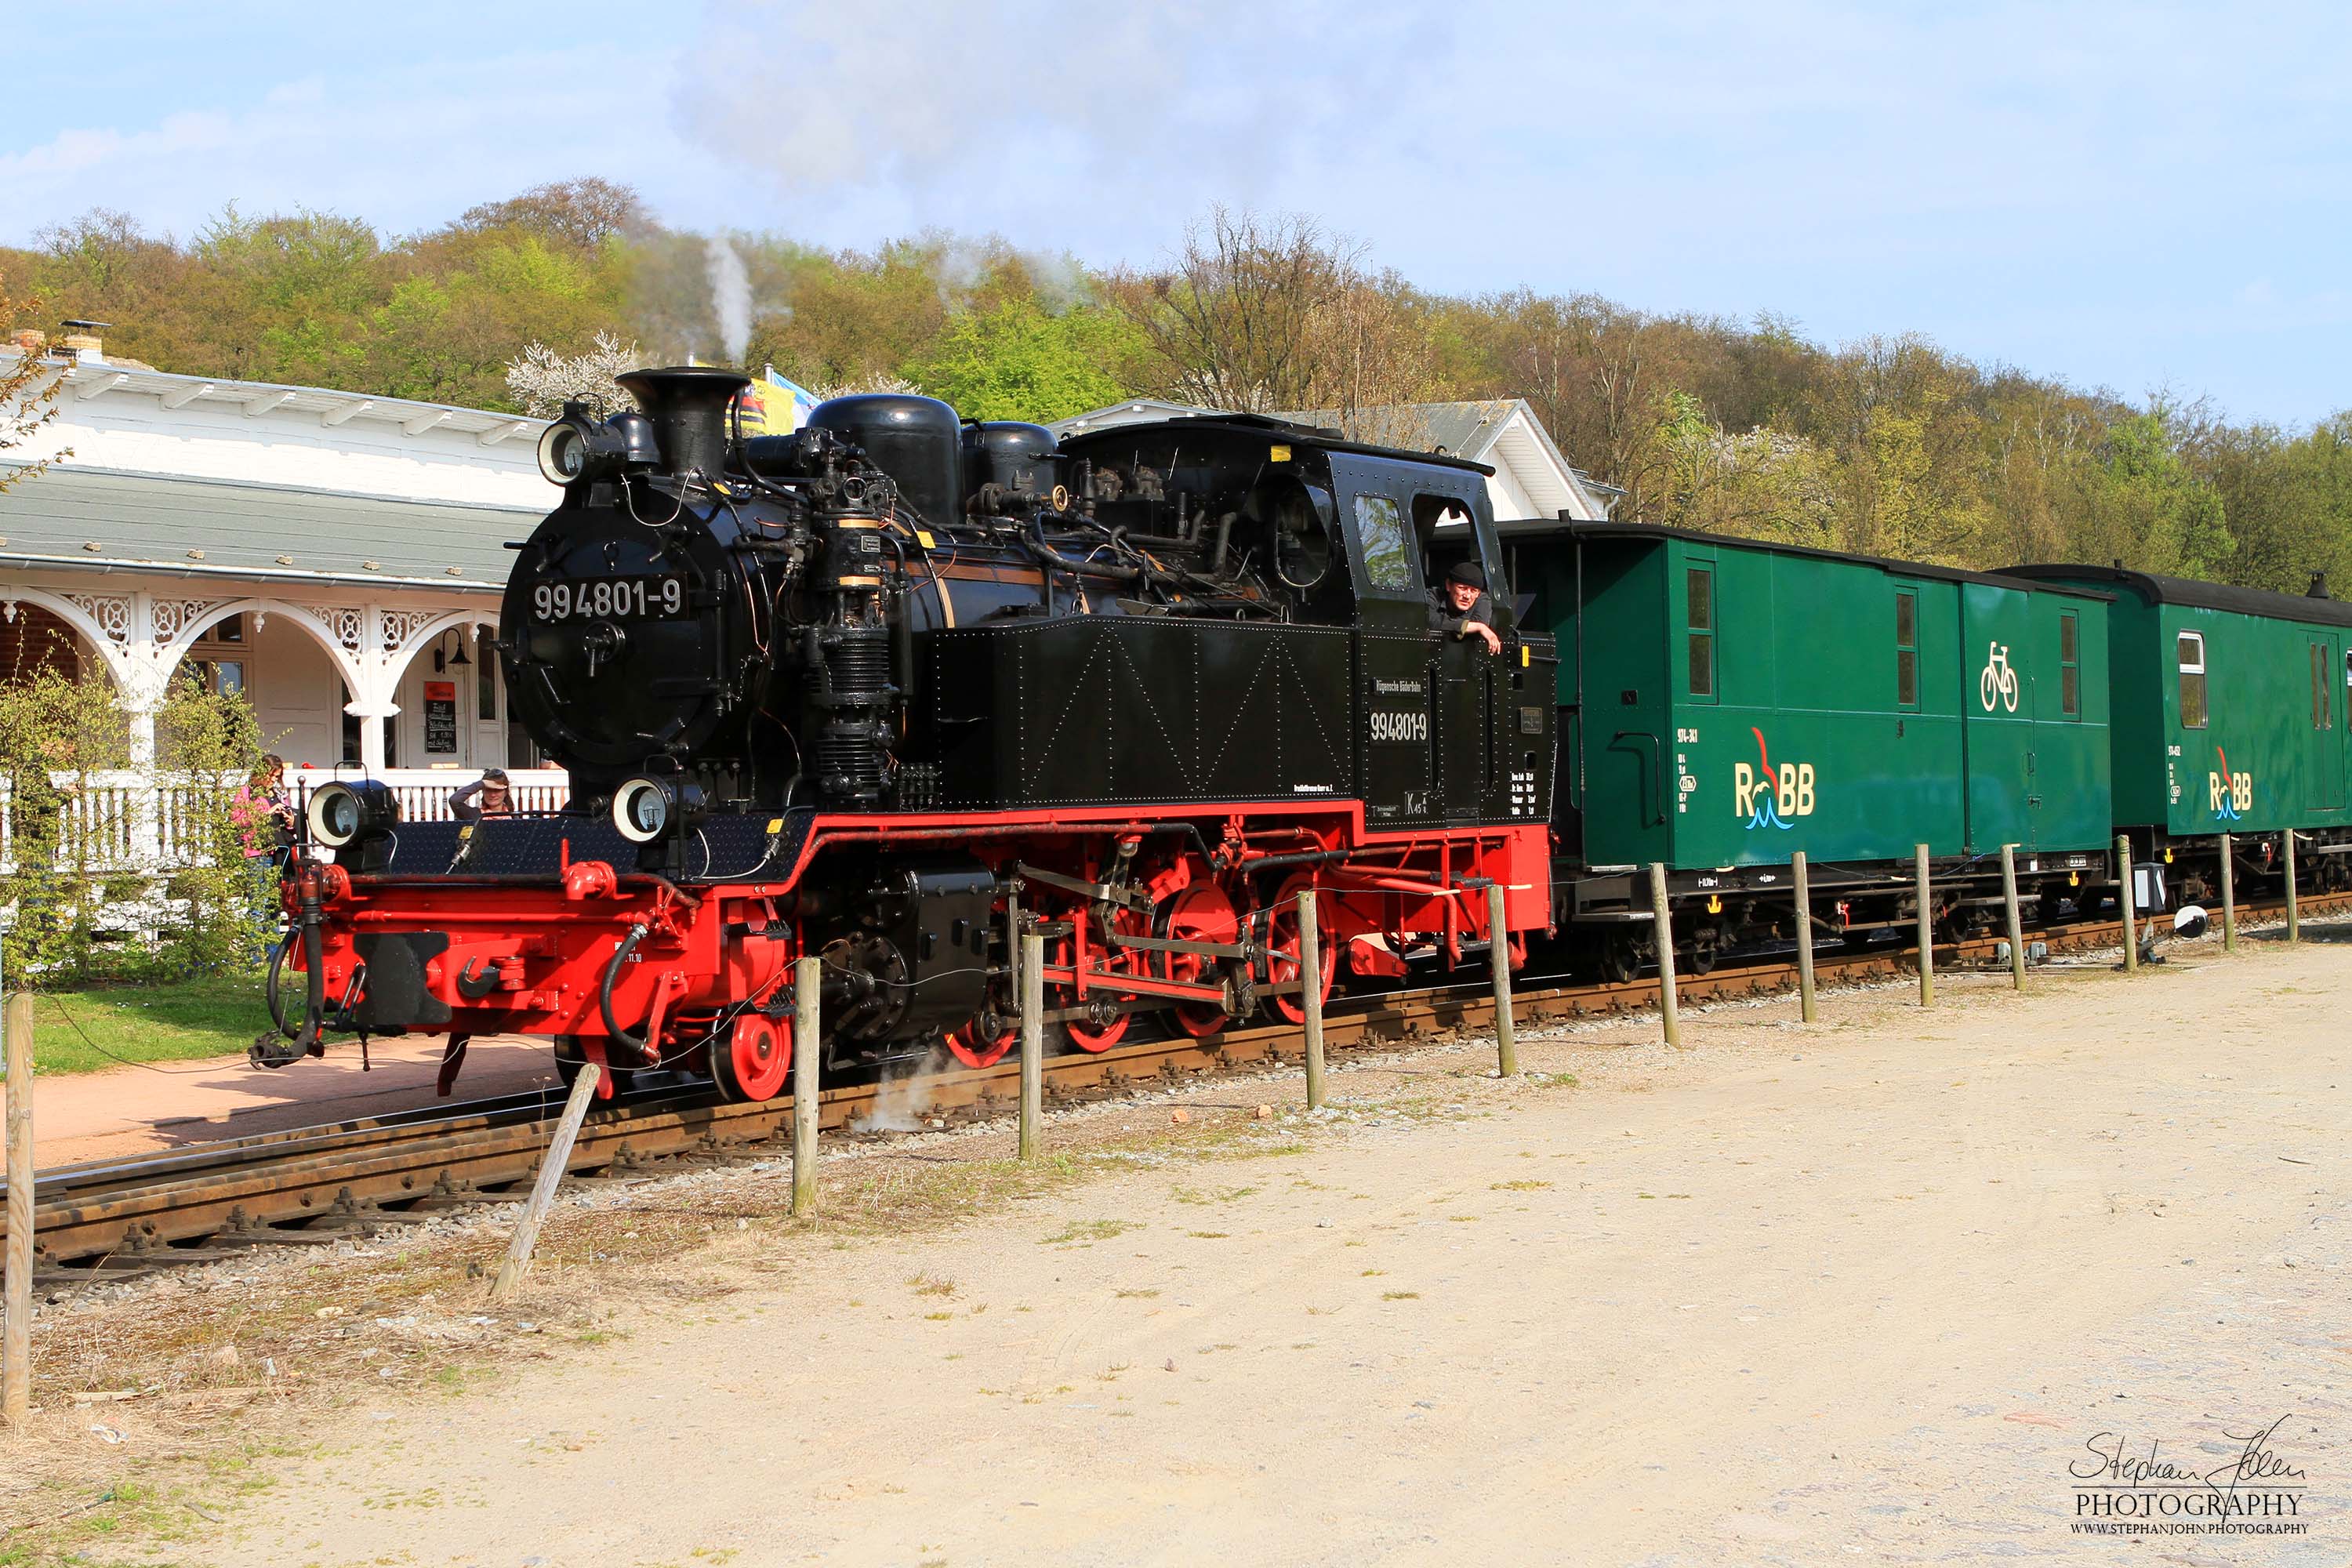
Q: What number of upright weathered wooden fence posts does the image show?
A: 12